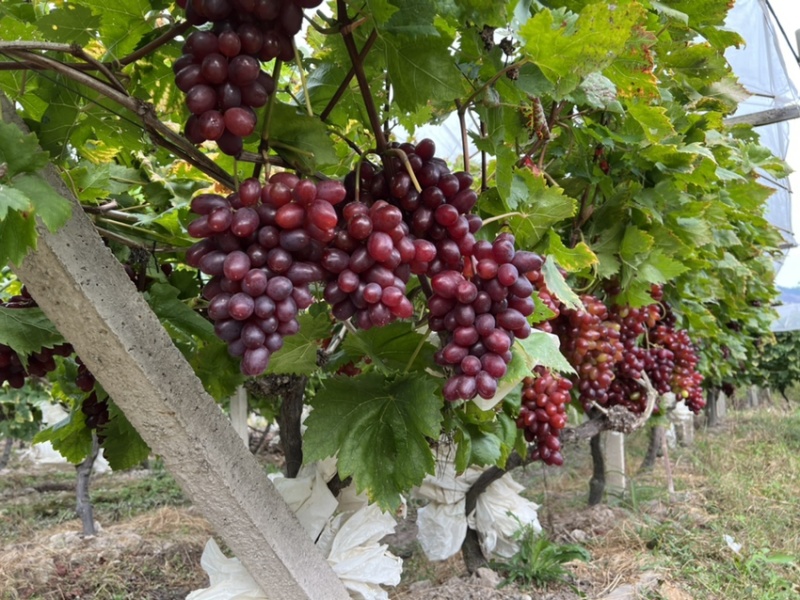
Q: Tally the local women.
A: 0